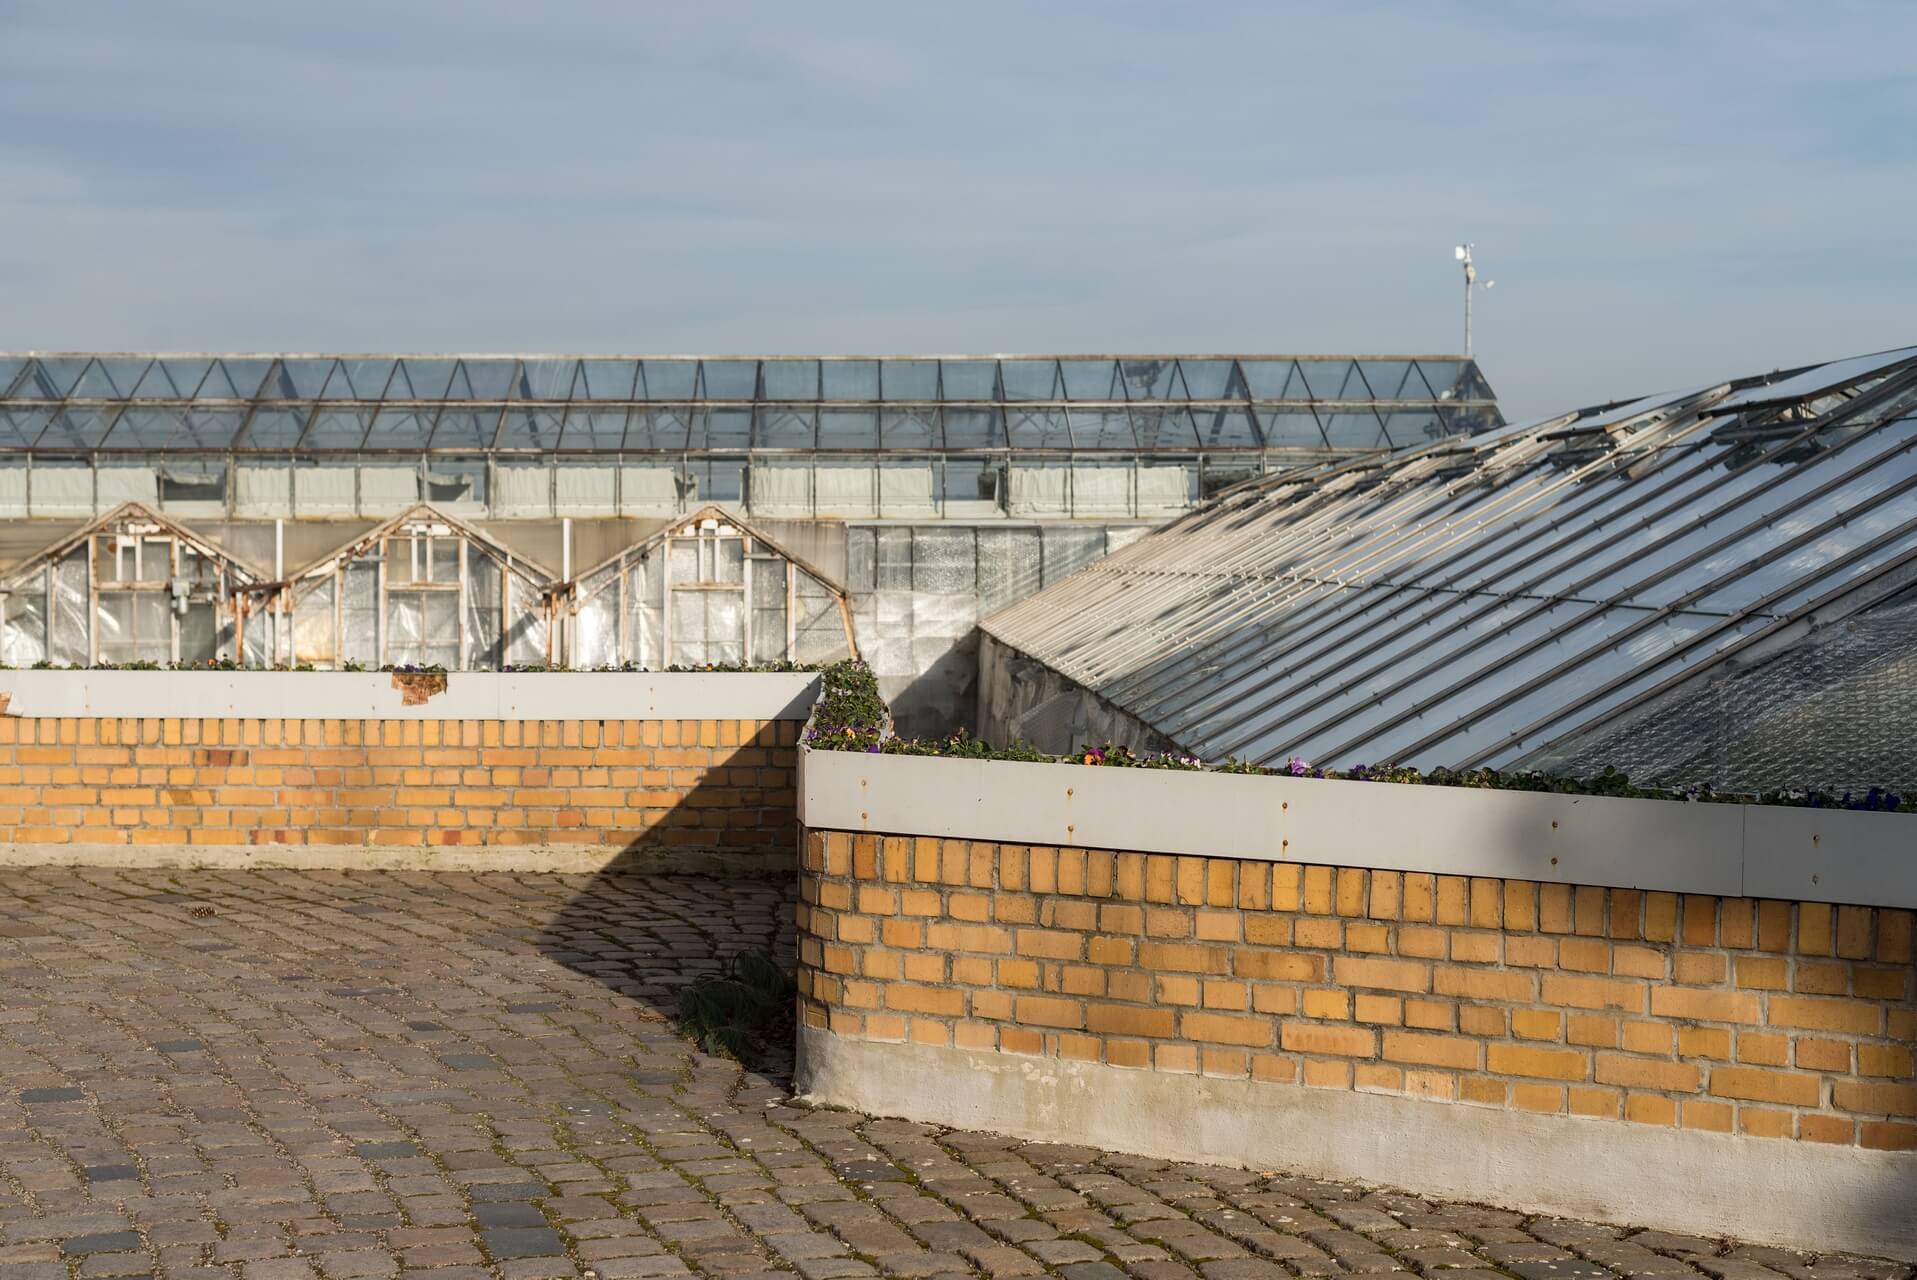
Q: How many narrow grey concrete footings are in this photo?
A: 2